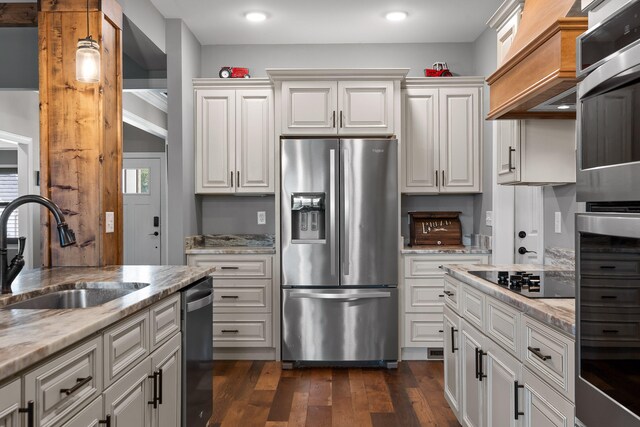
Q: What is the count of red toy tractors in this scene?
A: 2